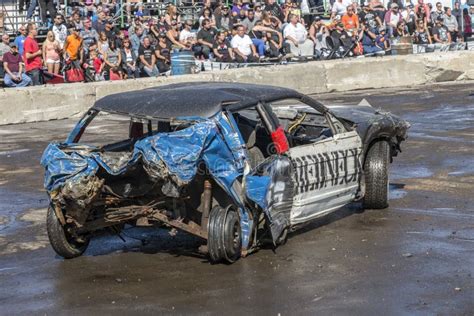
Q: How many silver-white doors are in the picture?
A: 1